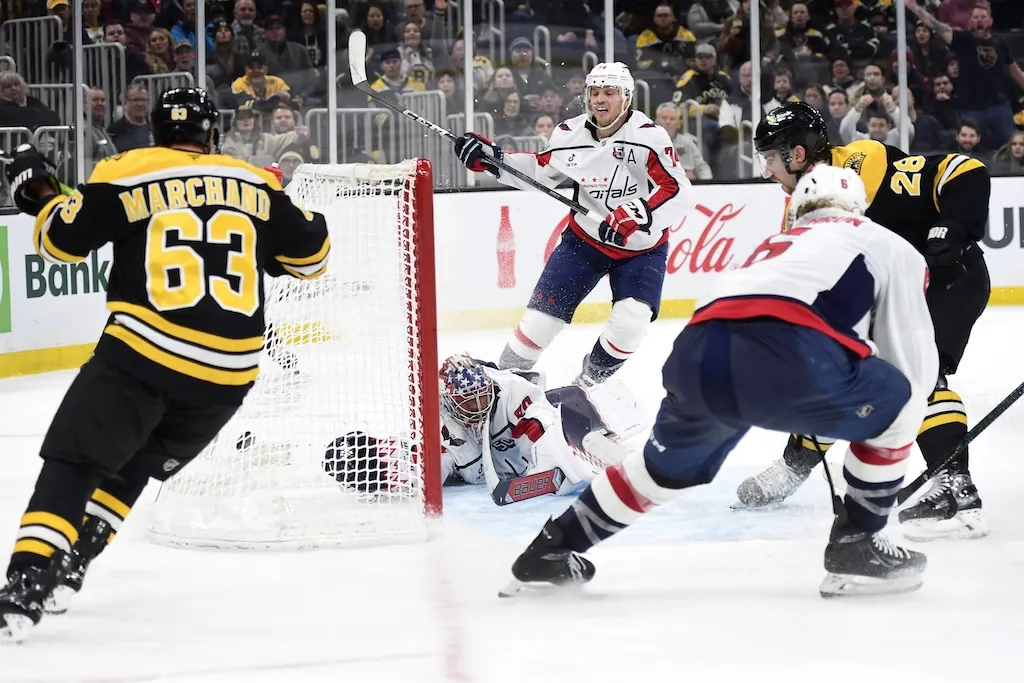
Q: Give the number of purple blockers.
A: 0